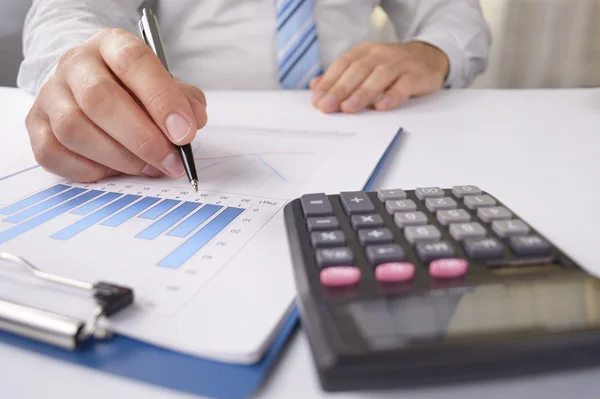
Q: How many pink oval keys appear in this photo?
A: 3